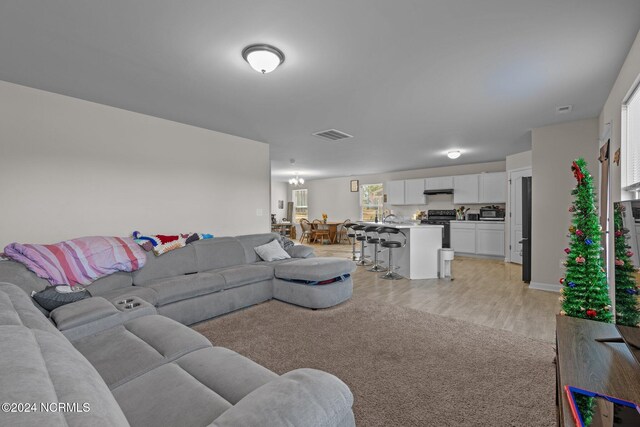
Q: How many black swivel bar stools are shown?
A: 4